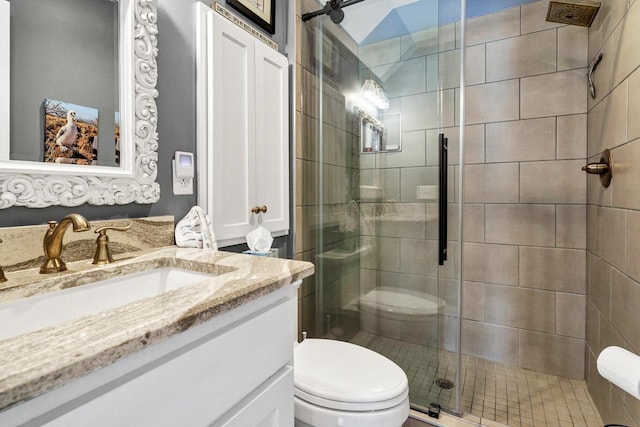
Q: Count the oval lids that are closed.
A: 1